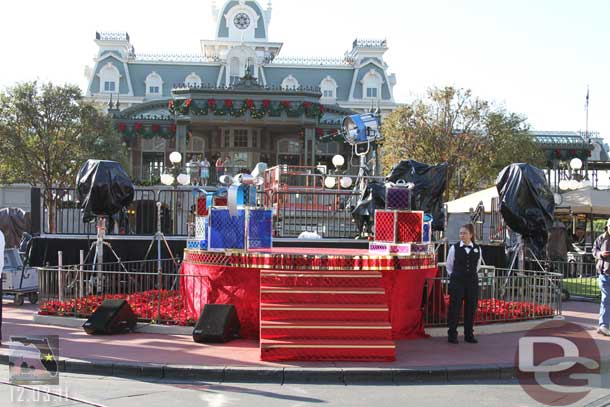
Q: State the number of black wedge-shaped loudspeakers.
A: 2